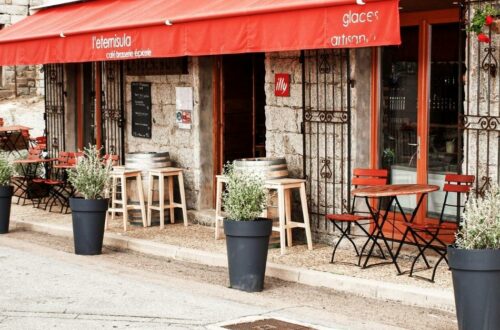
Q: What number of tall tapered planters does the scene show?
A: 4